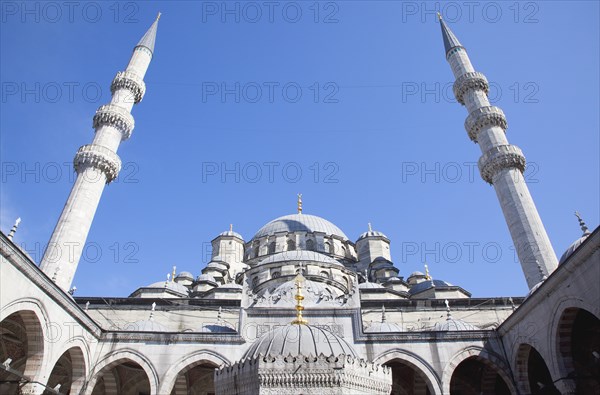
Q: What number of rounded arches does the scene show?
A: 8